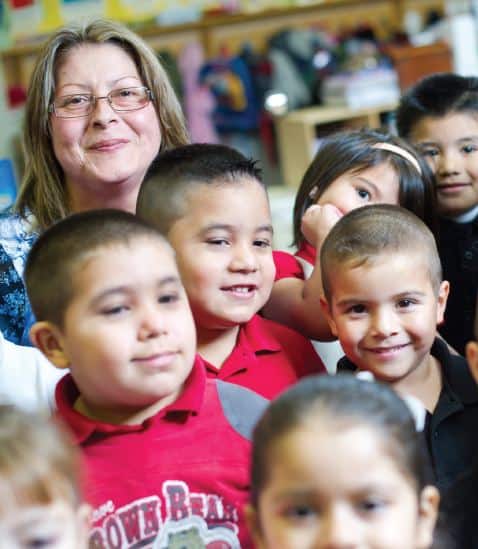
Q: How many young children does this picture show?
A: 7